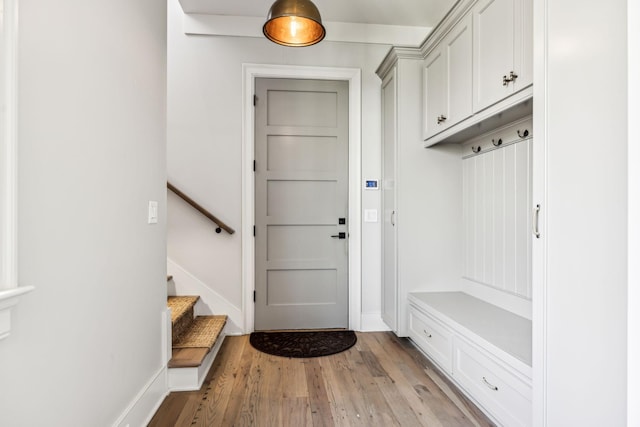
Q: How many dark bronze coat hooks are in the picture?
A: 3